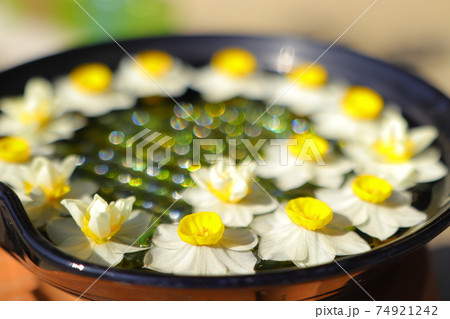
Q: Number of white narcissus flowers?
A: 15